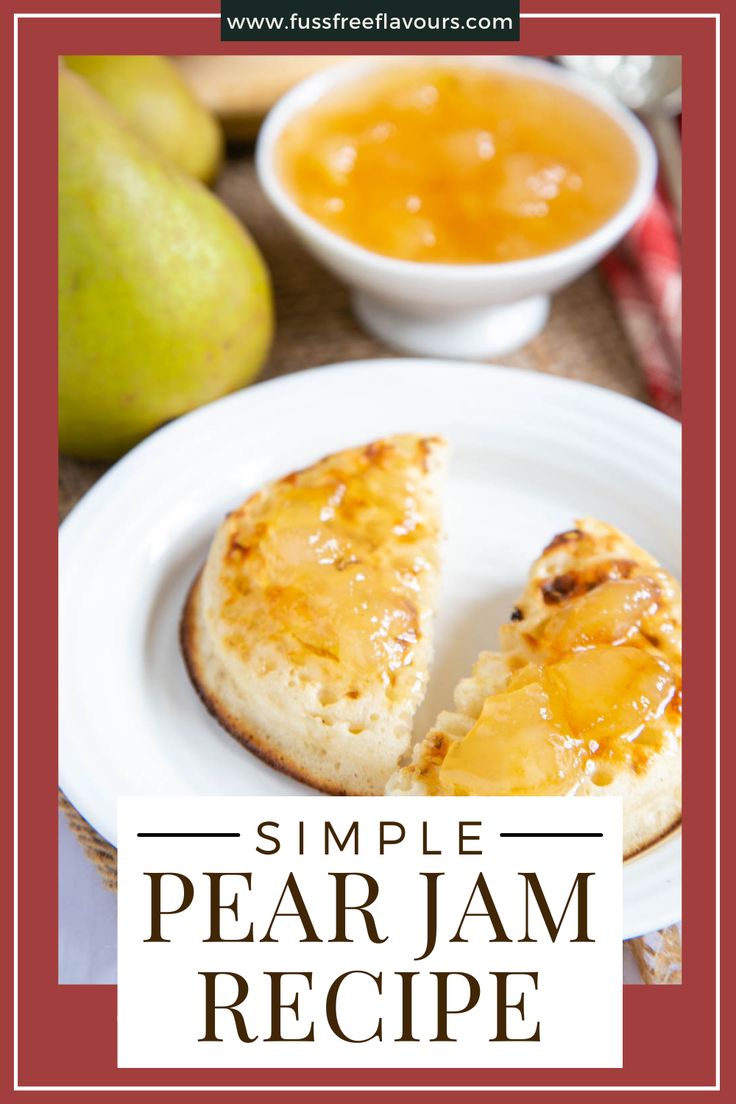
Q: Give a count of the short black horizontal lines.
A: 2